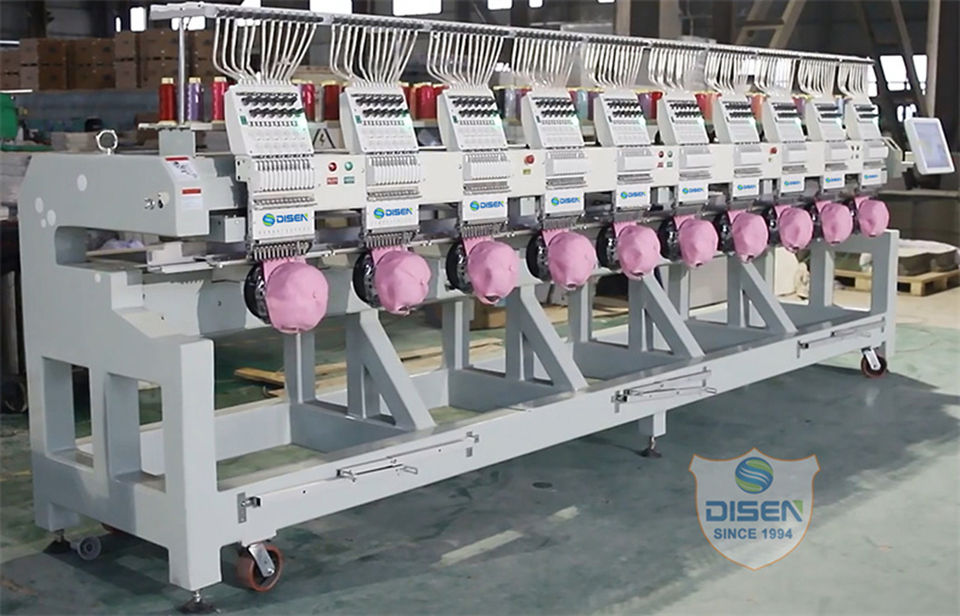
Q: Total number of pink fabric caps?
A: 10